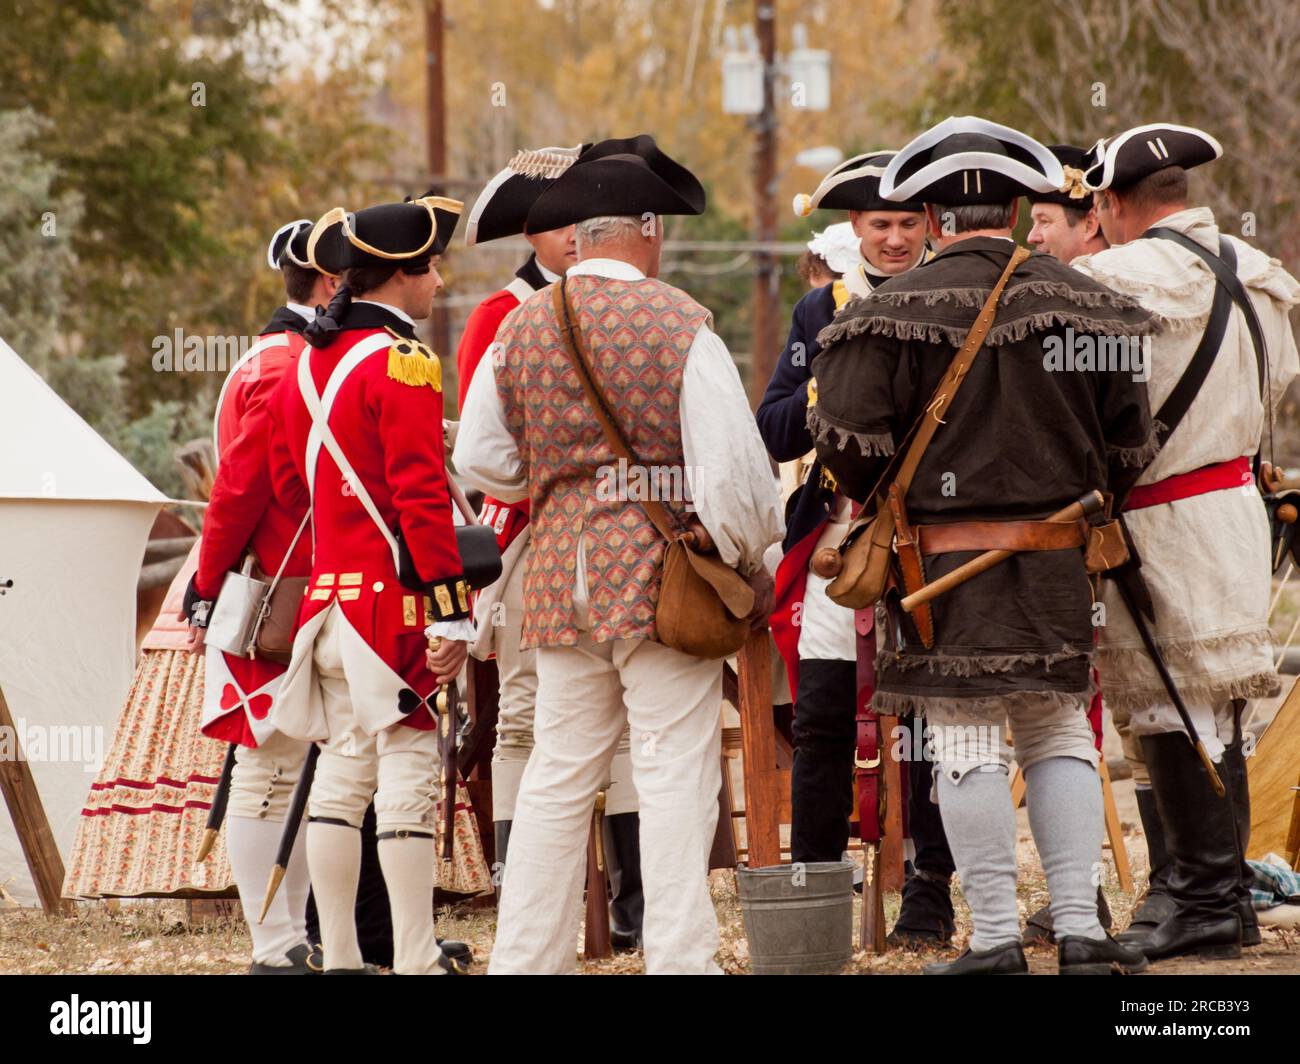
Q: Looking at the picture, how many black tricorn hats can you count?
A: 8